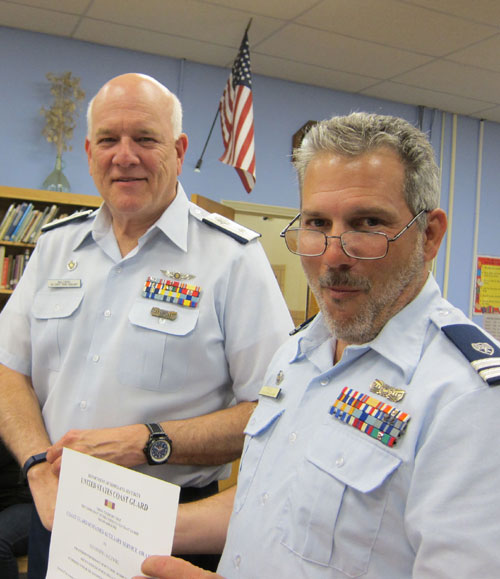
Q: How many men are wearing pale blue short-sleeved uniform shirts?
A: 2